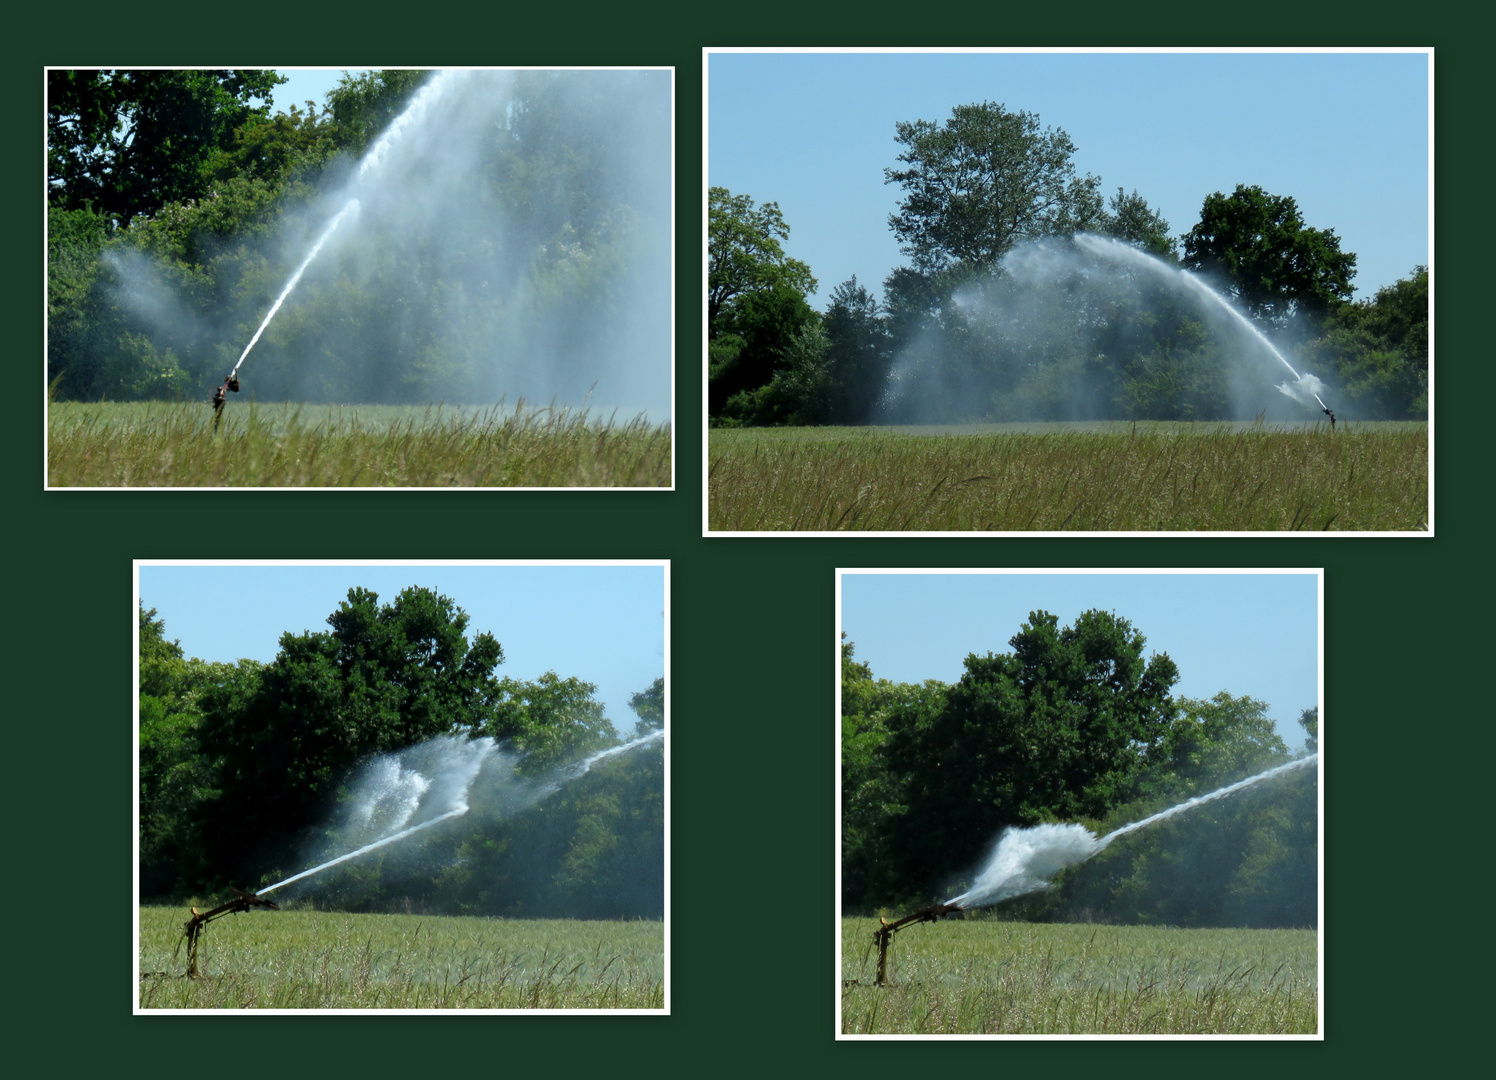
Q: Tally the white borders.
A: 4